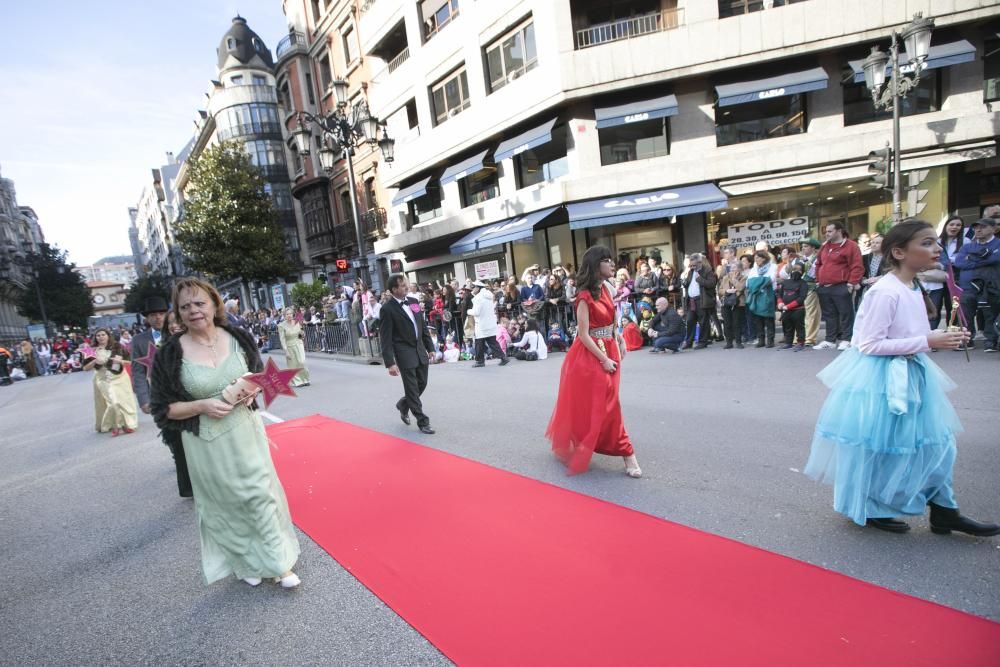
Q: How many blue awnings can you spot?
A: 8